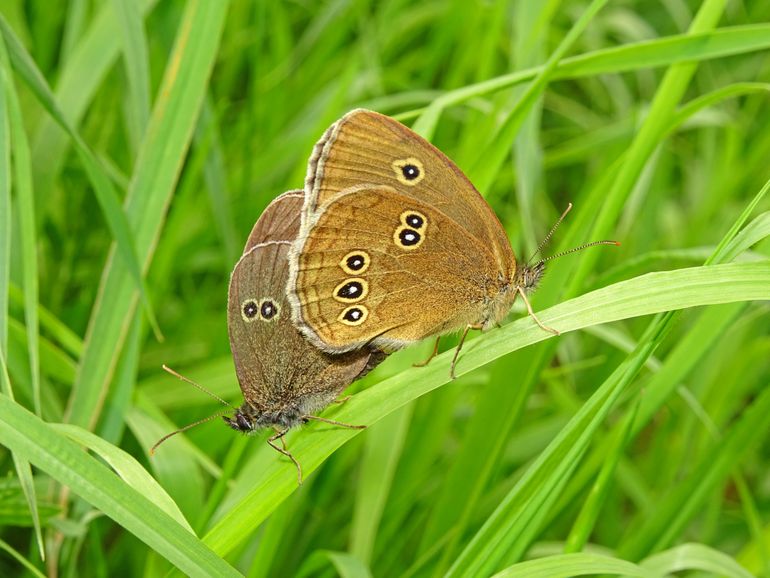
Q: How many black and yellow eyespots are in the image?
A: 8